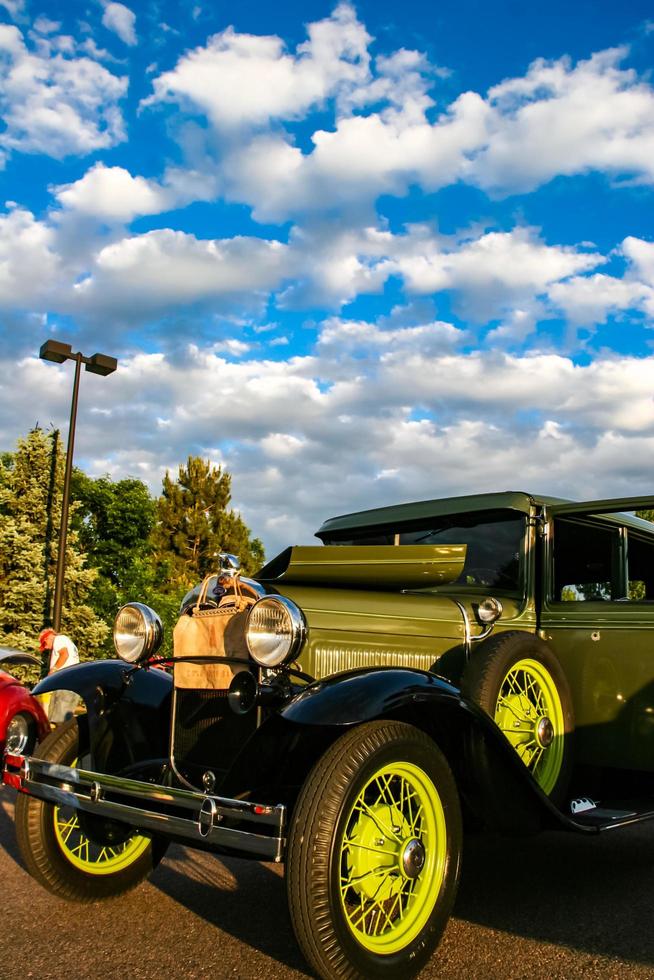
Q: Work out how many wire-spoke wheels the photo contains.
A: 3